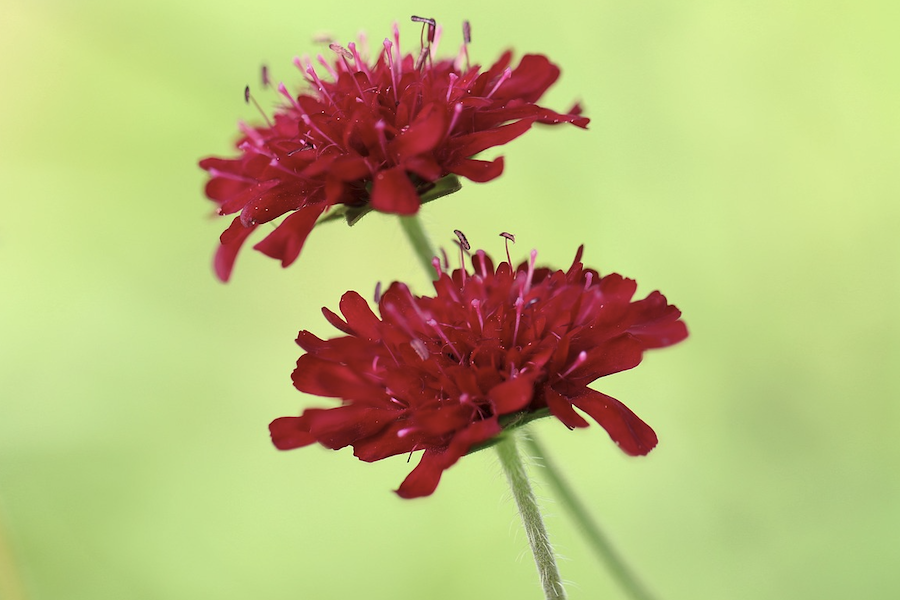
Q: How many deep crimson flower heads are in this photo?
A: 2